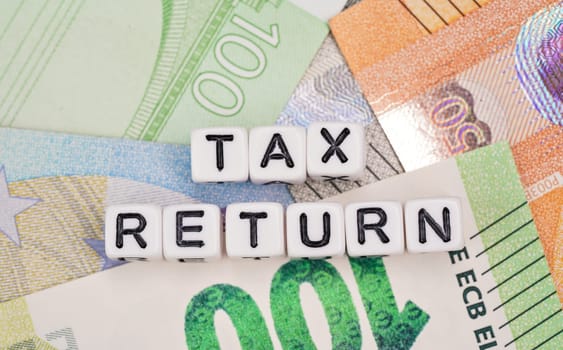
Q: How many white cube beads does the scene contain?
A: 9